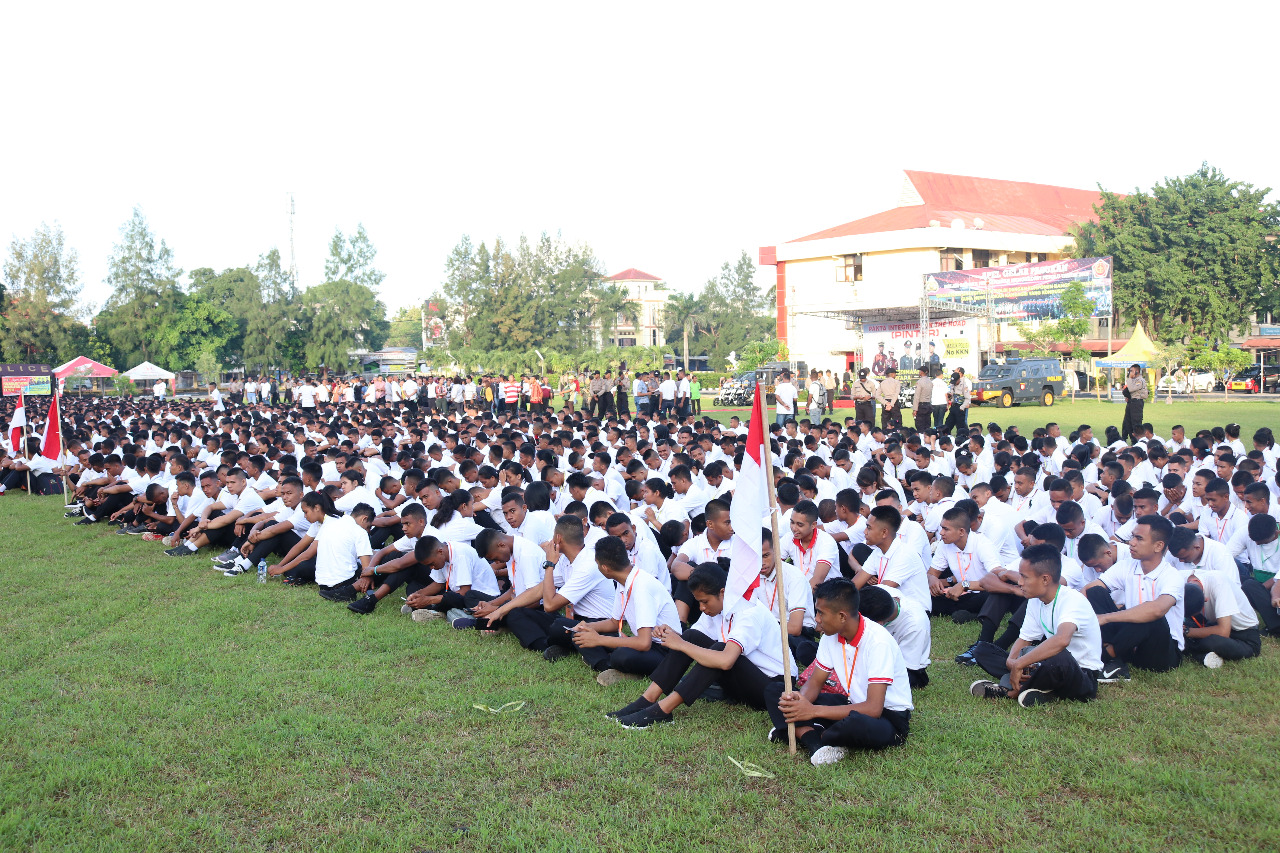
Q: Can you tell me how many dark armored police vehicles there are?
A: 1